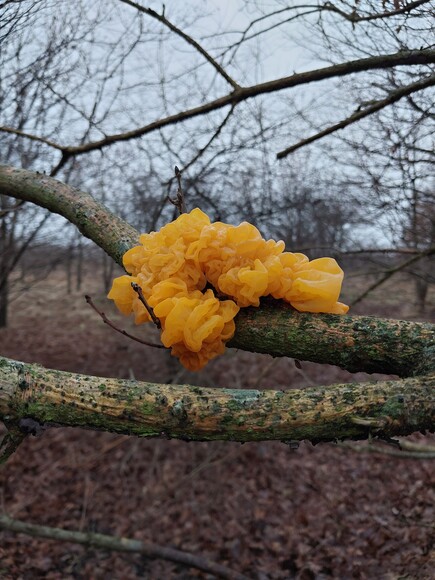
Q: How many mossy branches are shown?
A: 2